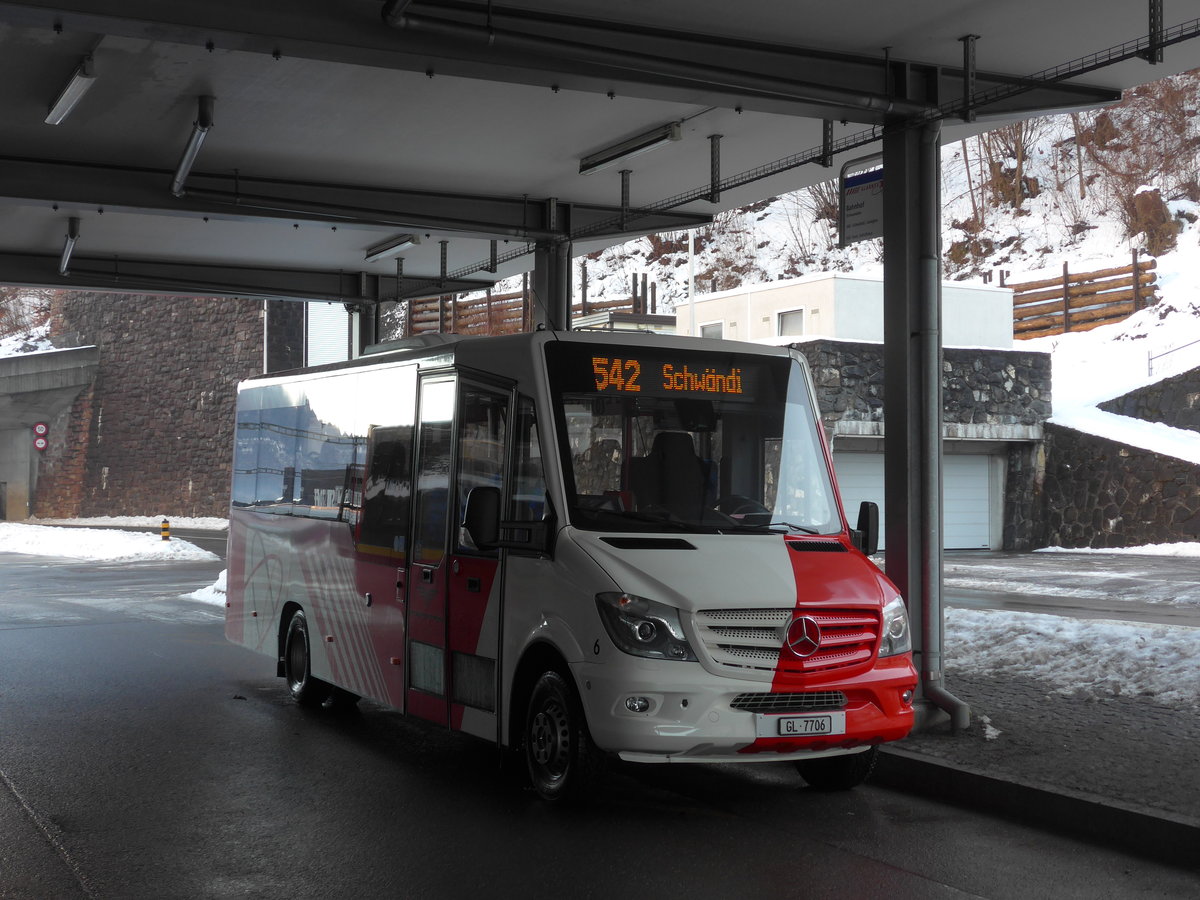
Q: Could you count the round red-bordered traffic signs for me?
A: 2